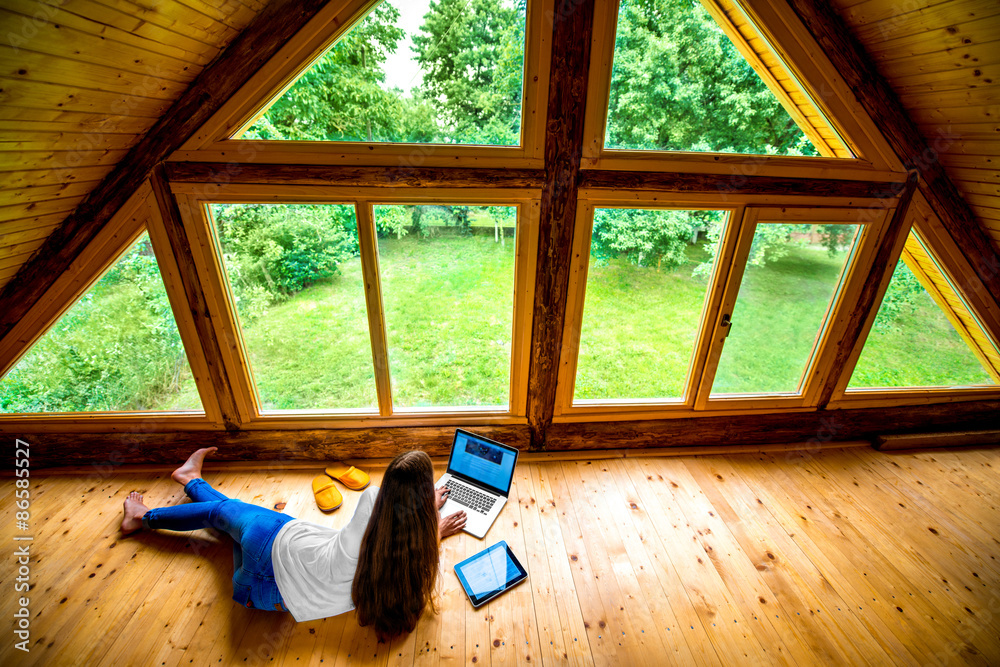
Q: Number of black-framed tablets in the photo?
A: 1